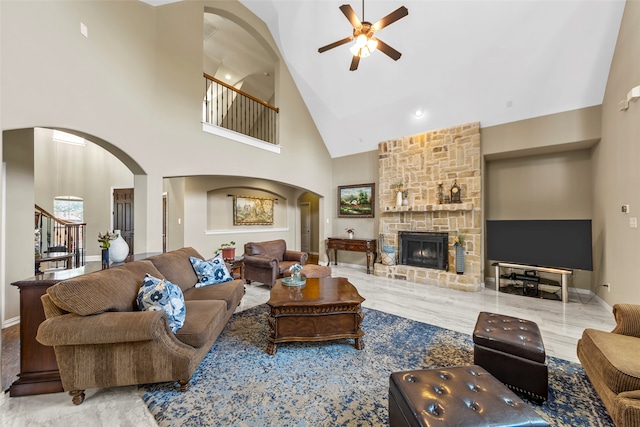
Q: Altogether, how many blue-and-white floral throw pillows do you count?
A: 2